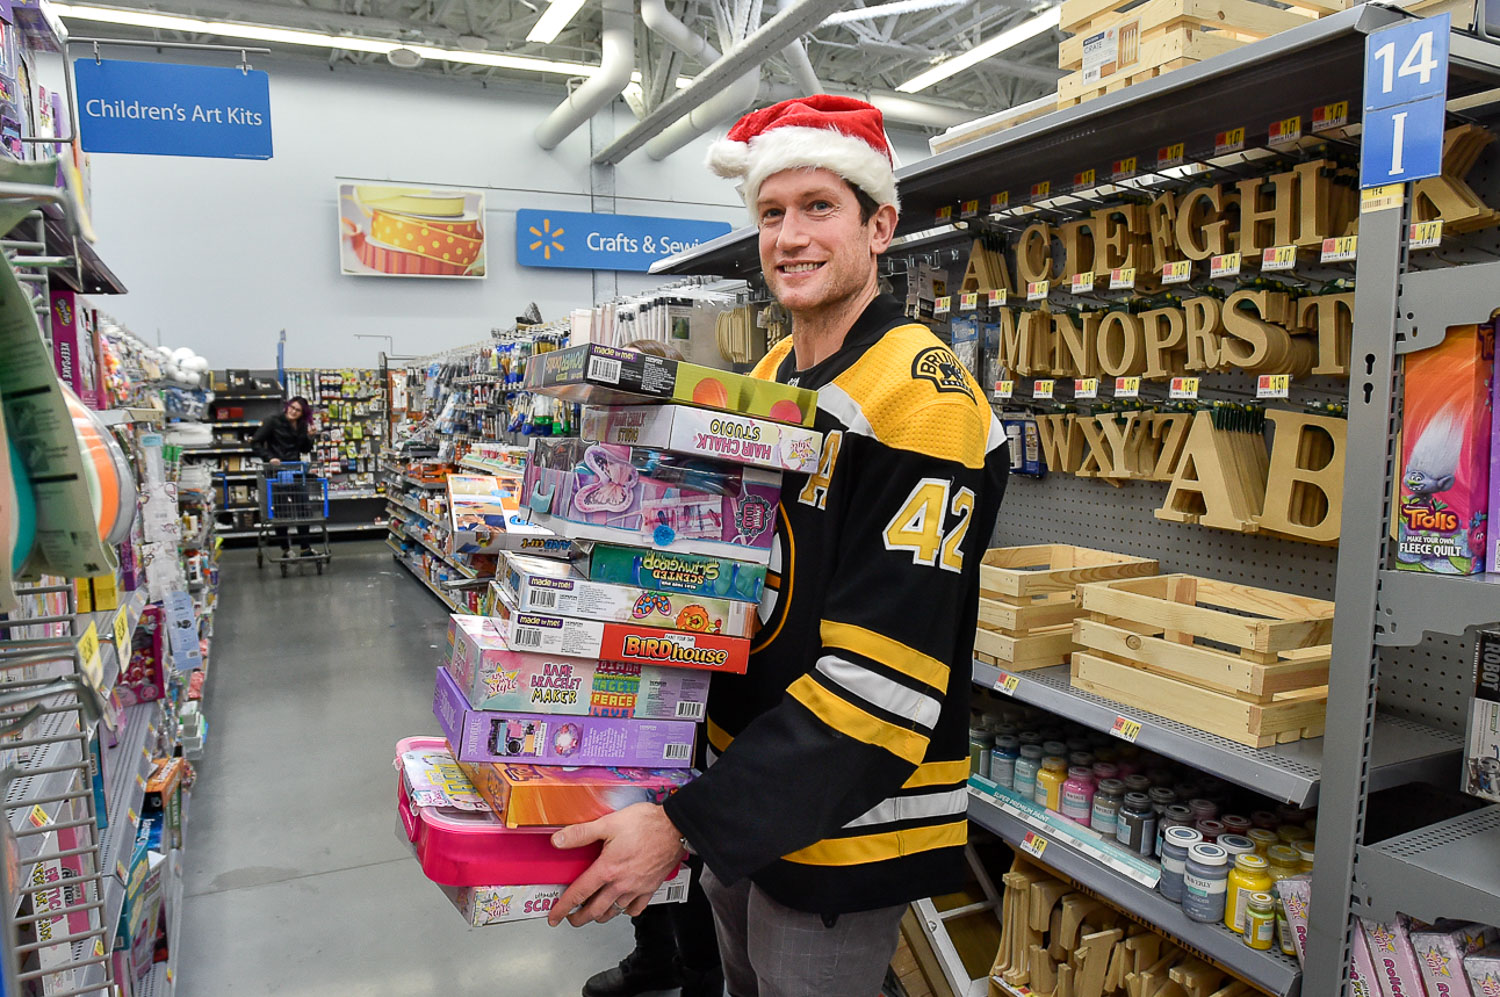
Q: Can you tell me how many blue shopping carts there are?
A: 1